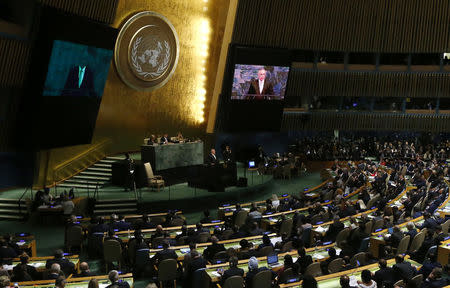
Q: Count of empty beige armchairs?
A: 1